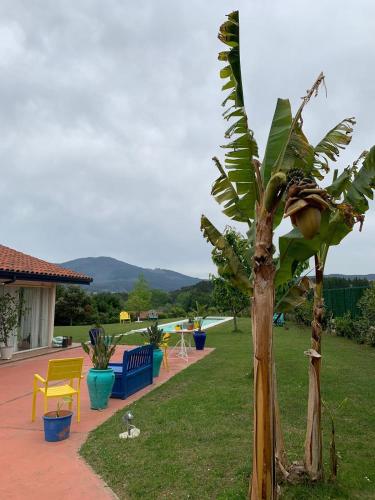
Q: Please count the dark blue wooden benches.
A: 1